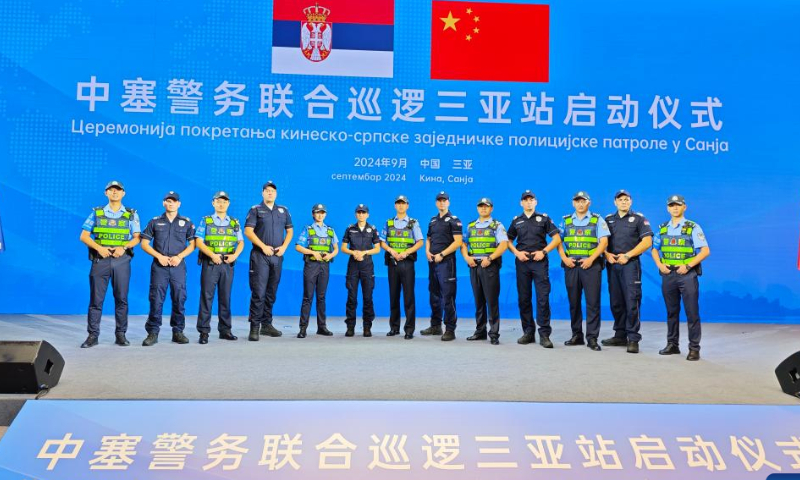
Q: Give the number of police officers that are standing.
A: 13